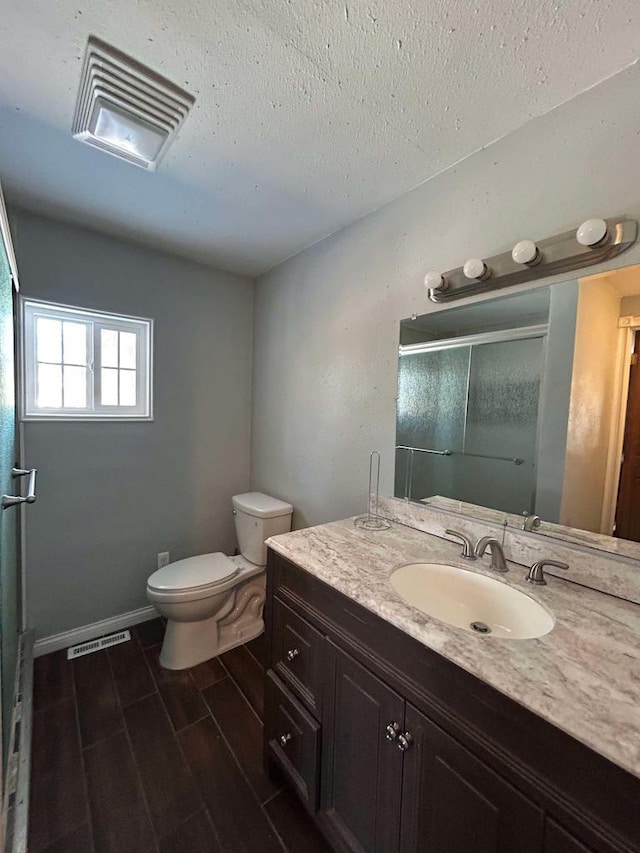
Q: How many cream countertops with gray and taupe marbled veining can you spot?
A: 1